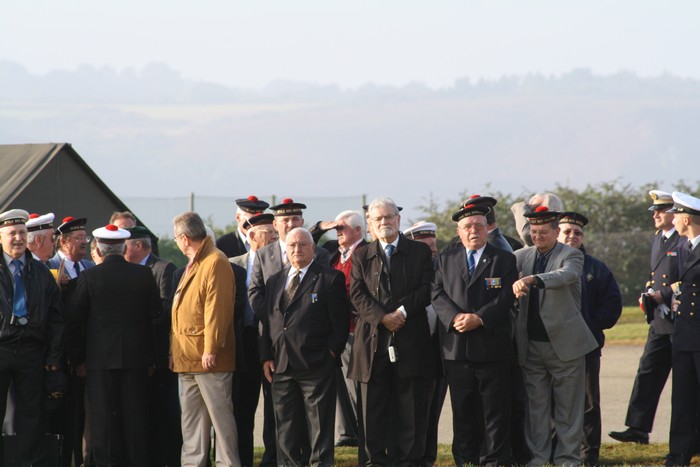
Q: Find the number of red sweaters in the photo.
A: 1